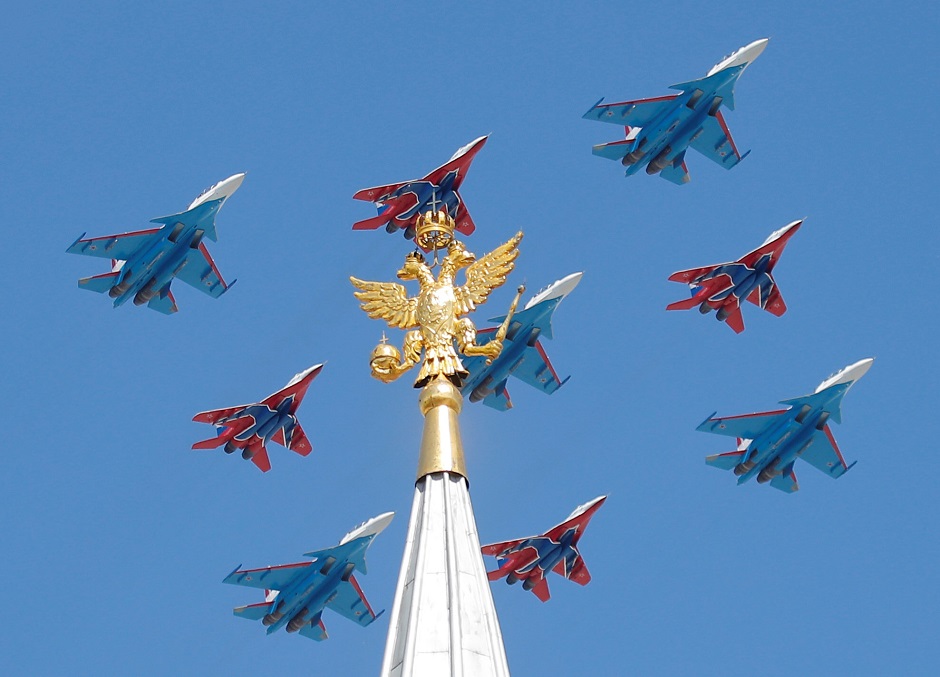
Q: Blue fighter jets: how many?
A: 5